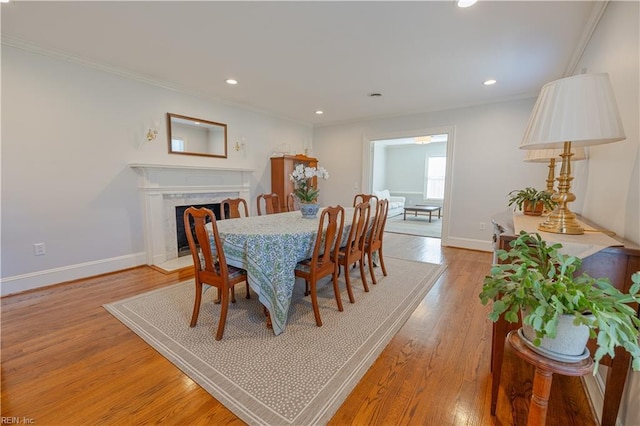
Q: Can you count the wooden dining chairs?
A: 8